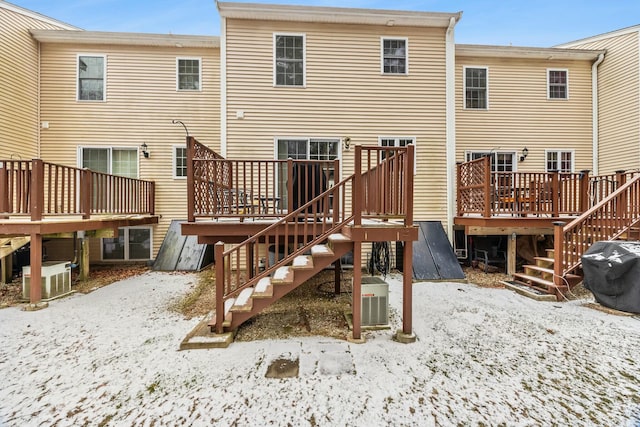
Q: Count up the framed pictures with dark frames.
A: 0